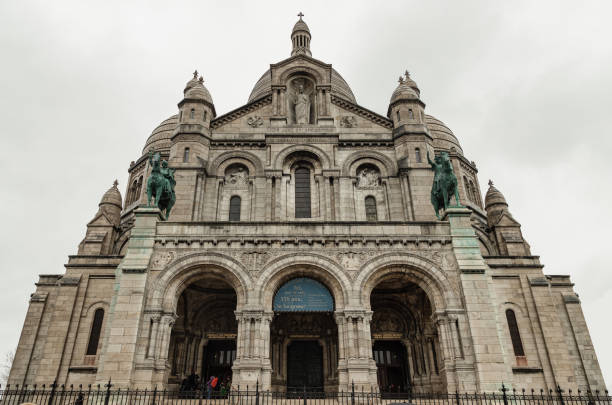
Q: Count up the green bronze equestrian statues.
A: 2